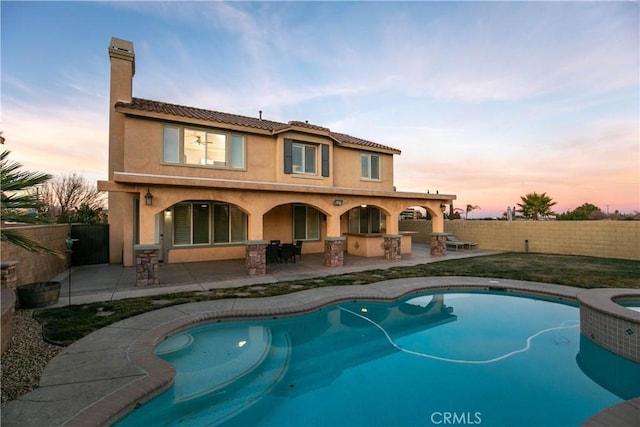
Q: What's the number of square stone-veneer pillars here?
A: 5